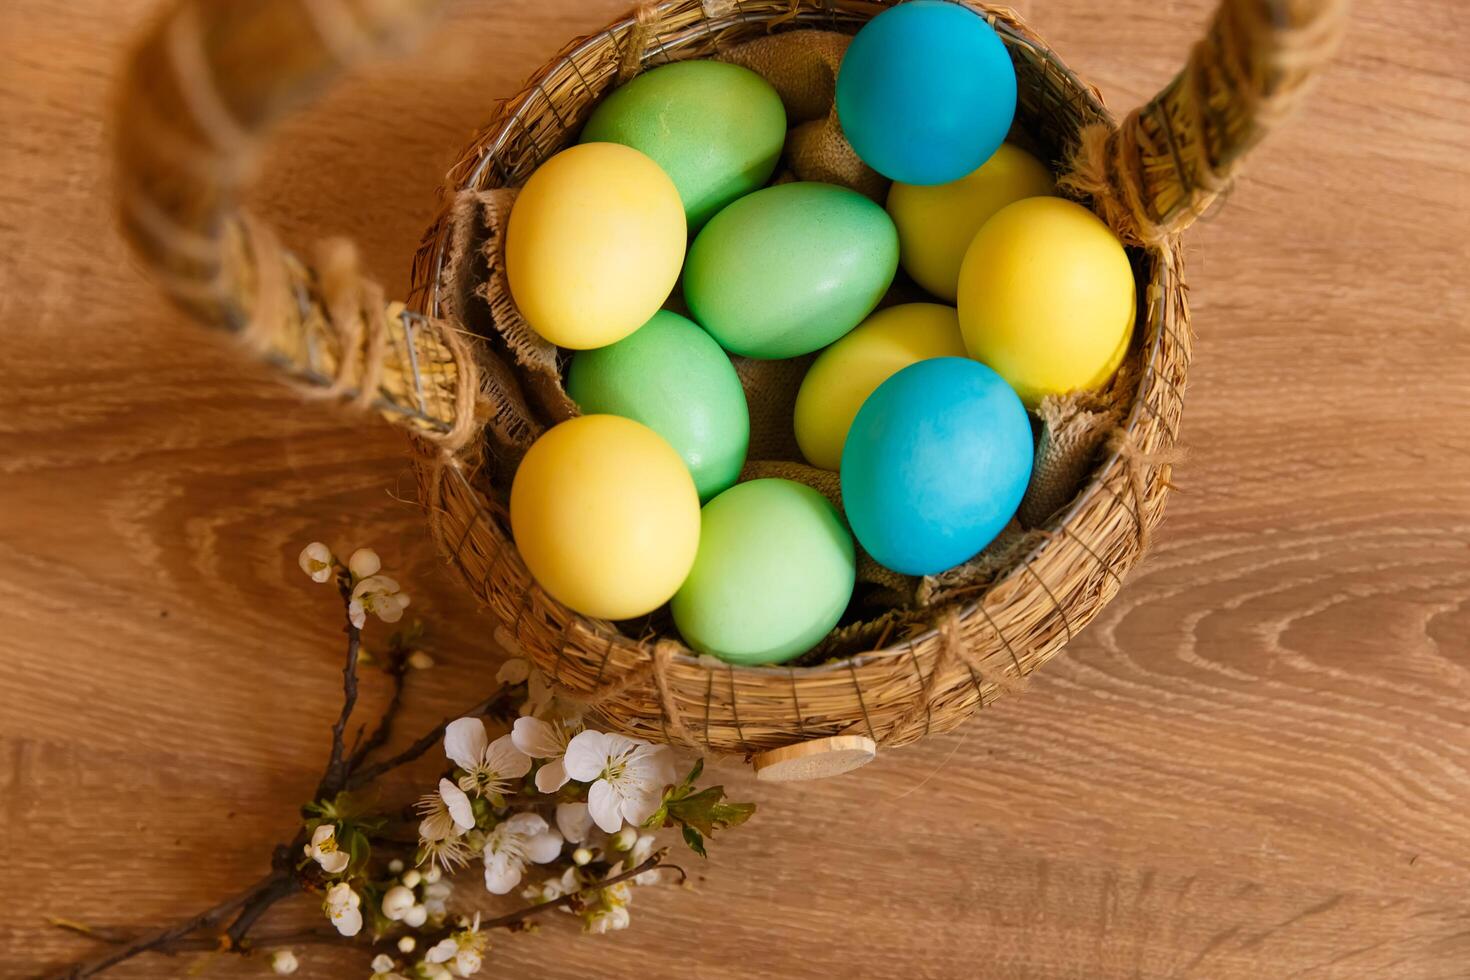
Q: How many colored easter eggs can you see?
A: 11